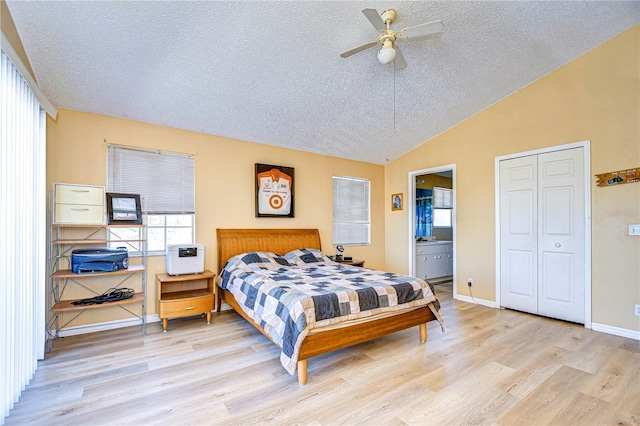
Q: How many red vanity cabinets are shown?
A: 0